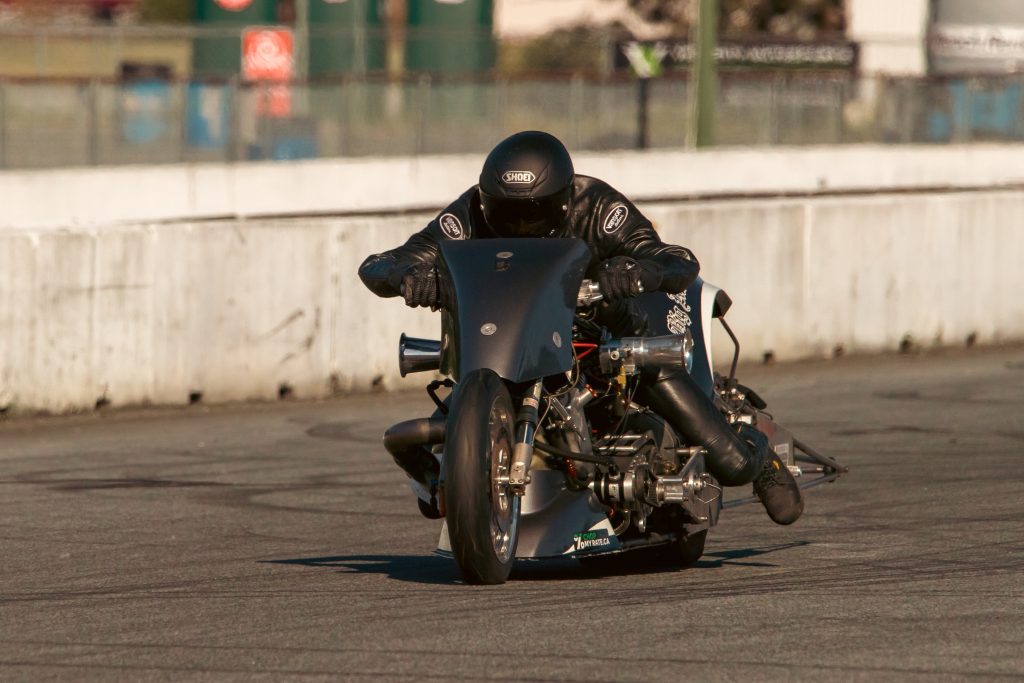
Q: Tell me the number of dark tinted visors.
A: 1